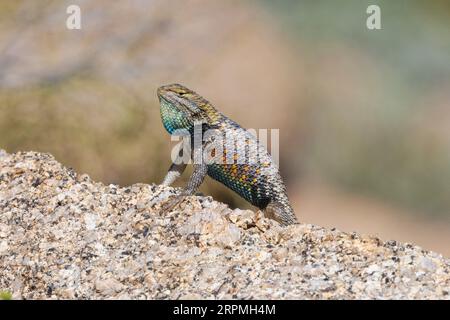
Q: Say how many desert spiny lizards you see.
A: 1